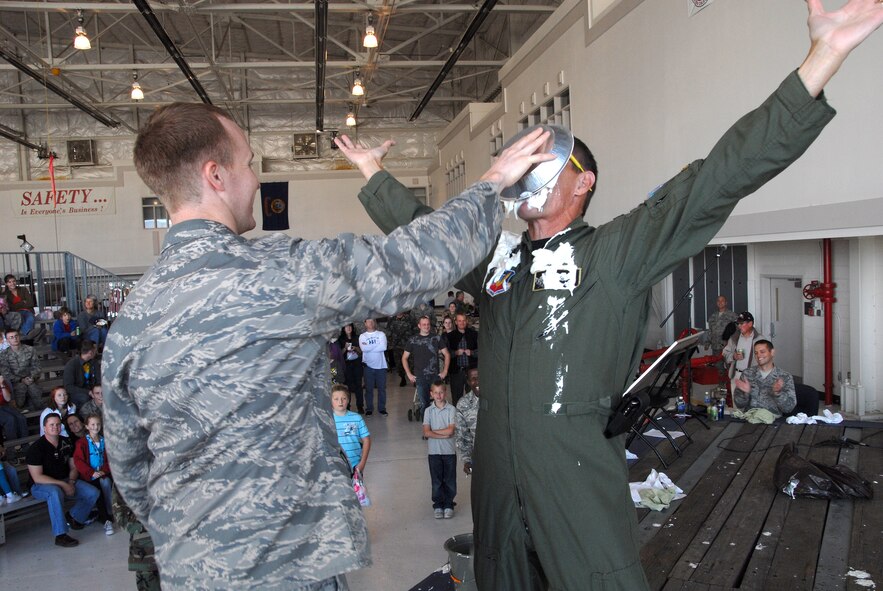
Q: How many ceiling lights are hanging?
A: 5